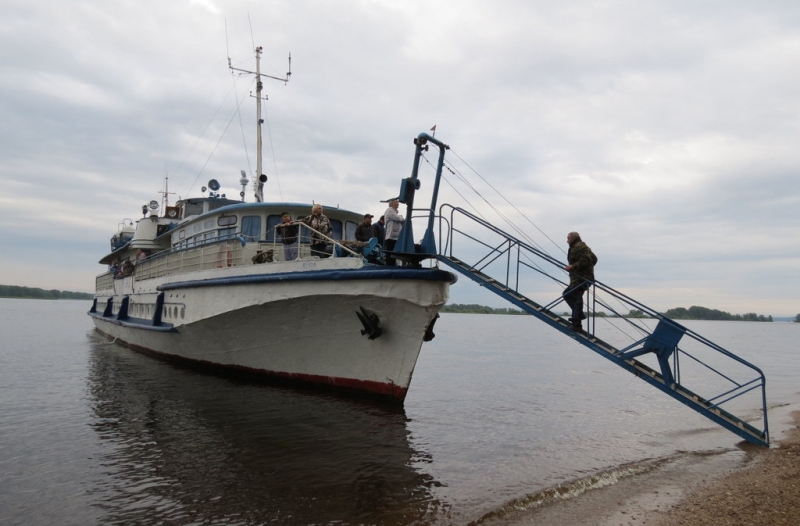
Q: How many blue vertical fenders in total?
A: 4